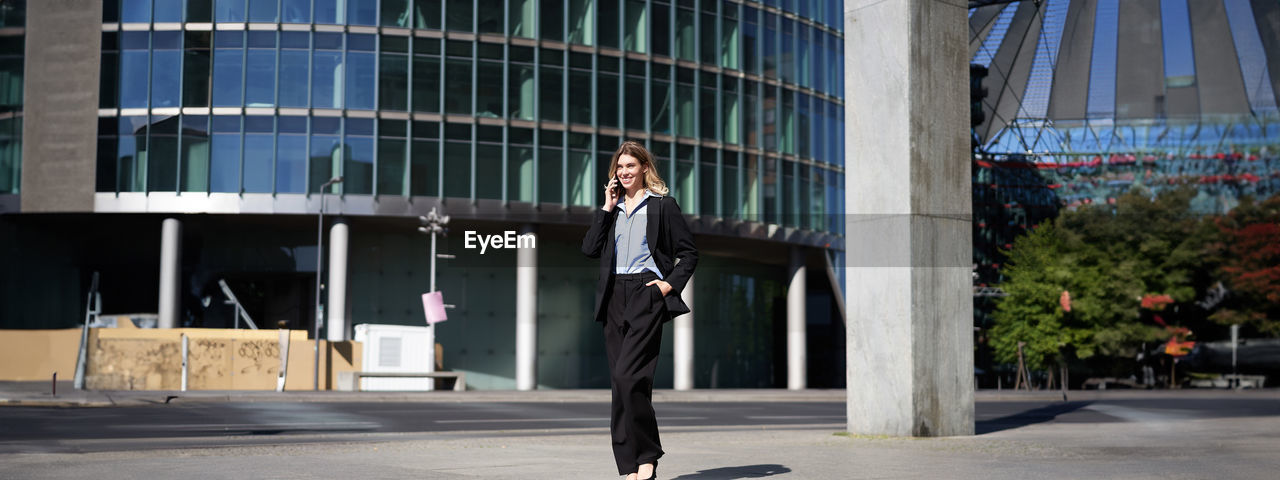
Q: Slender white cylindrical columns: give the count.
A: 5